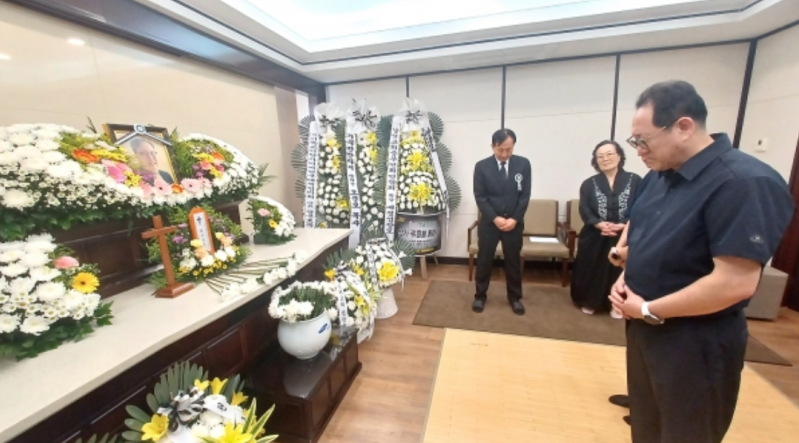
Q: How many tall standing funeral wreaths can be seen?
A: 3